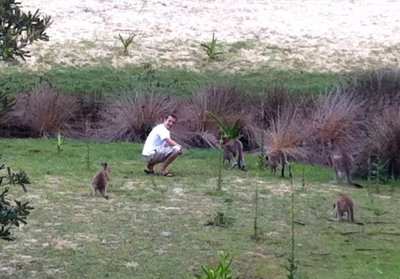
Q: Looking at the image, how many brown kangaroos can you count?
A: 5